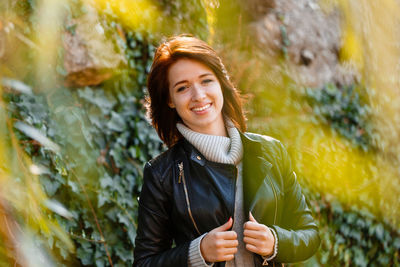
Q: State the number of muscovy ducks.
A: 0